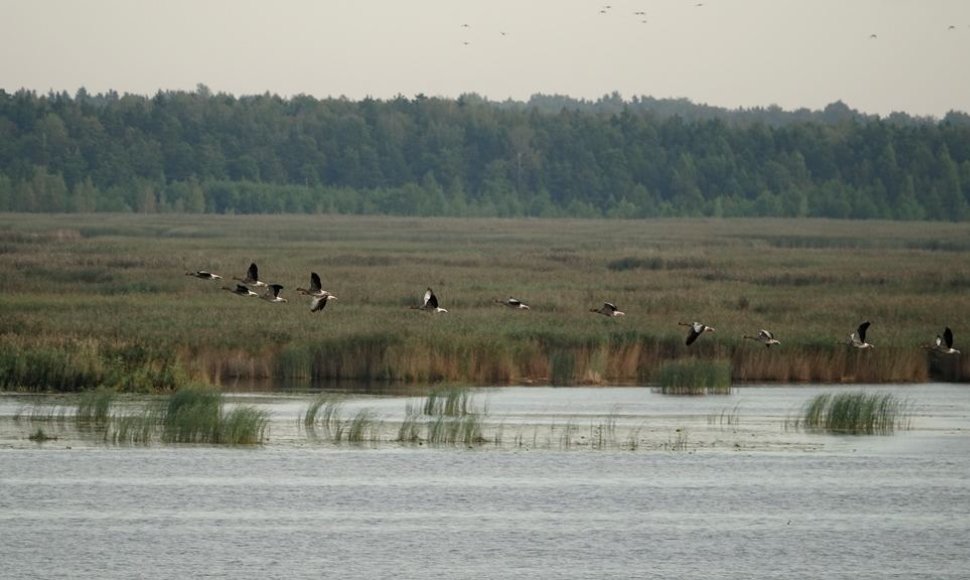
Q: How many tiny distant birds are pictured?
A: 11